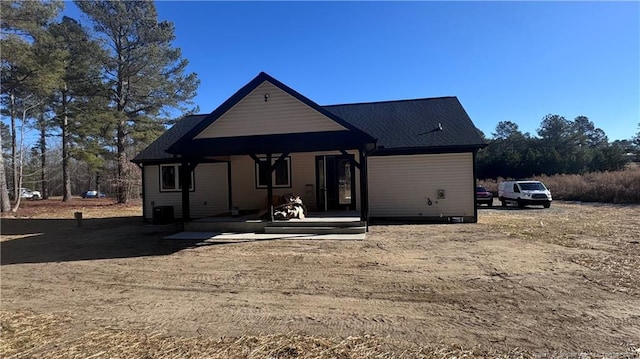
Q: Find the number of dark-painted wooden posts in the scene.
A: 3